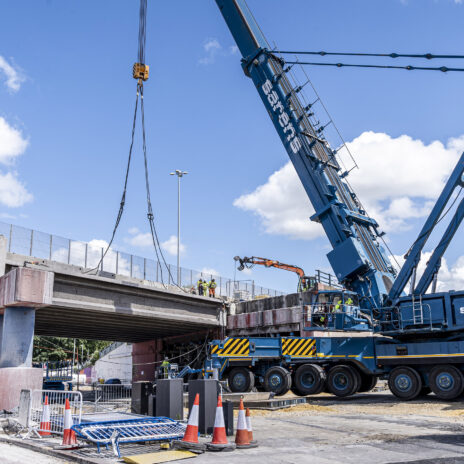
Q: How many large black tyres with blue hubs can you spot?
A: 6